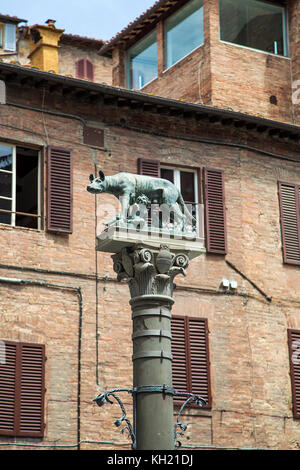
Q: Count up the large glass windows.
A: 3